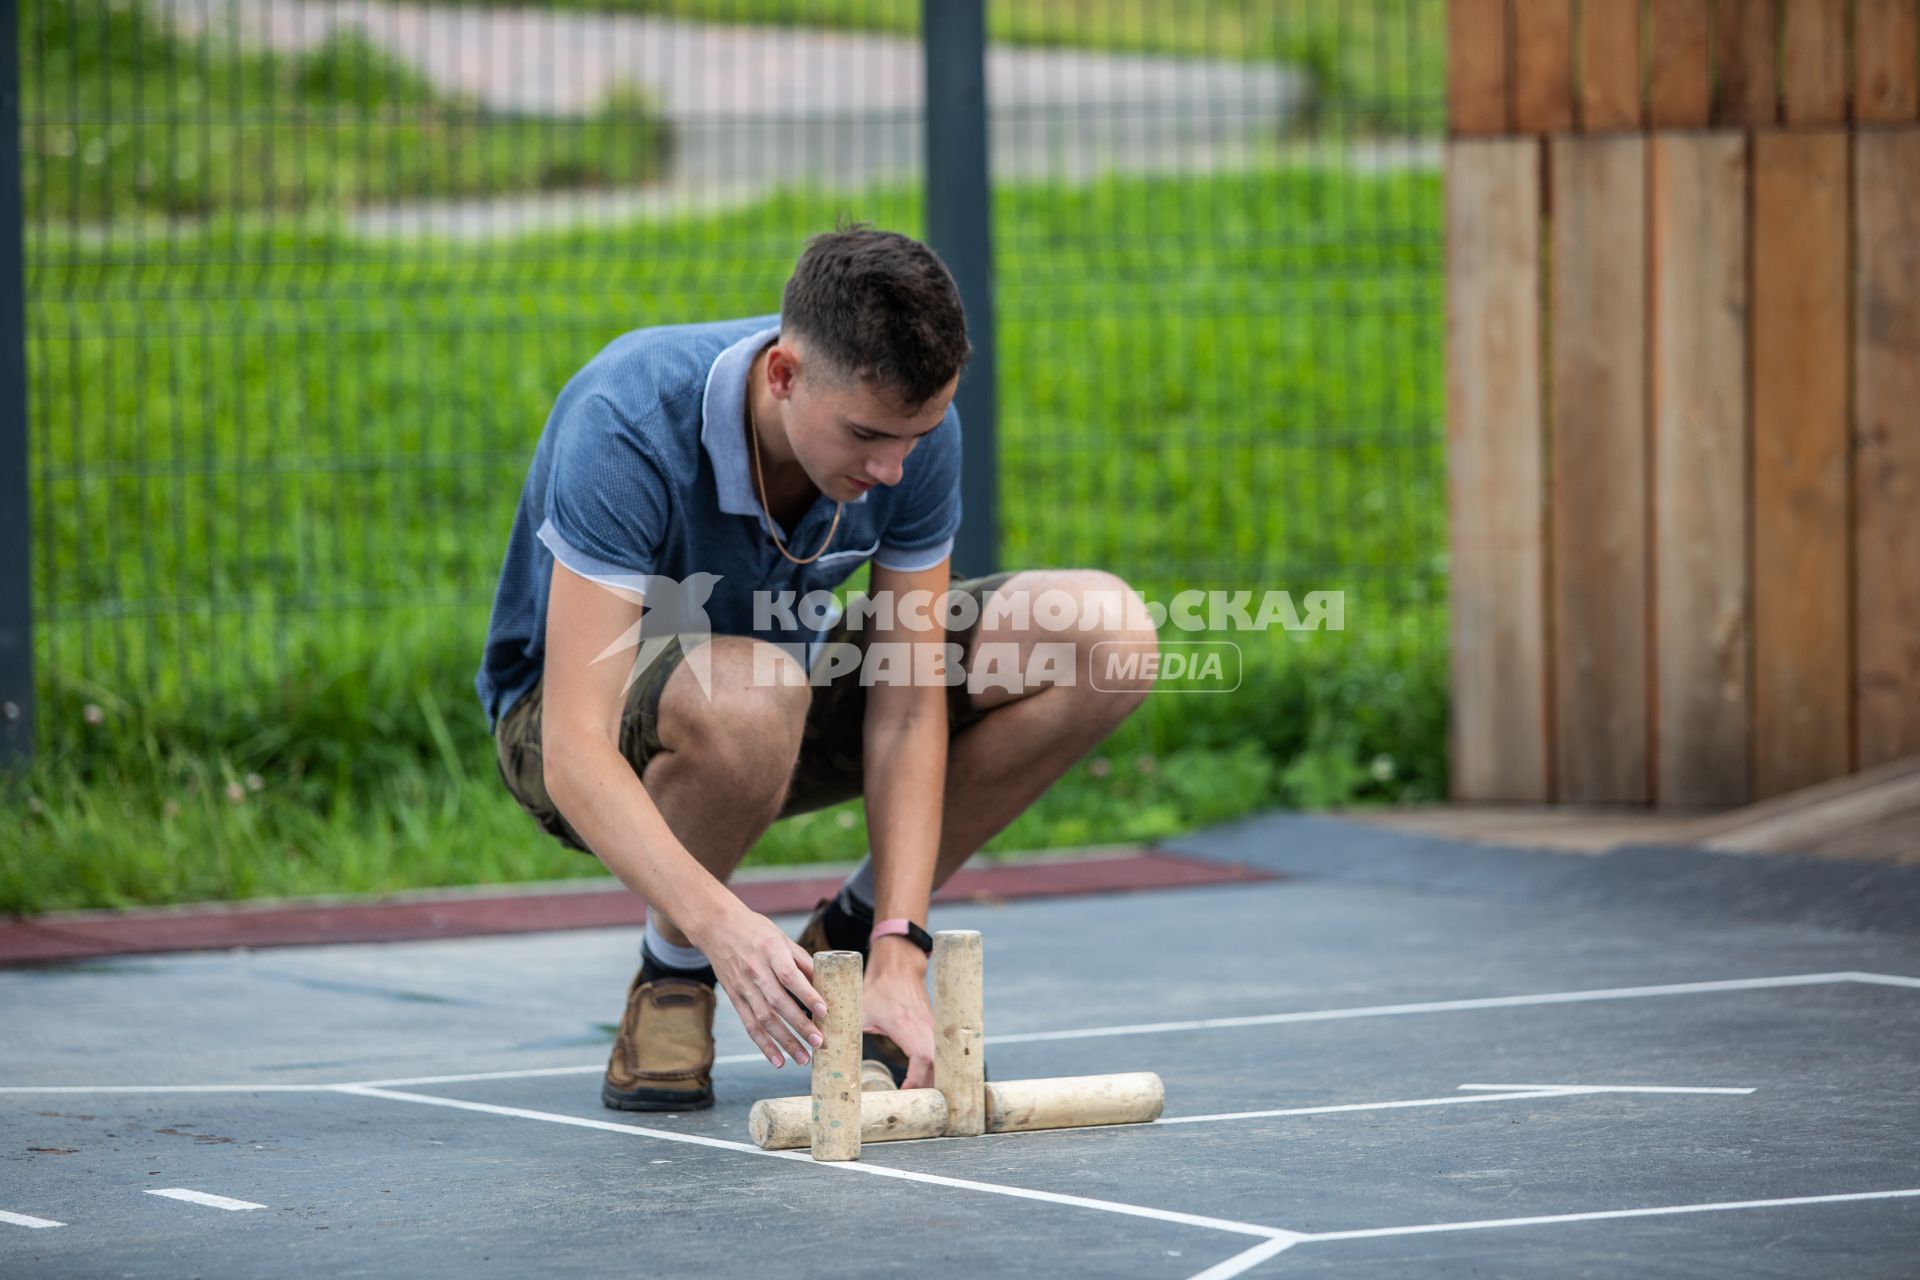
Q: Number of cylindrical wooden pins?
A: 5